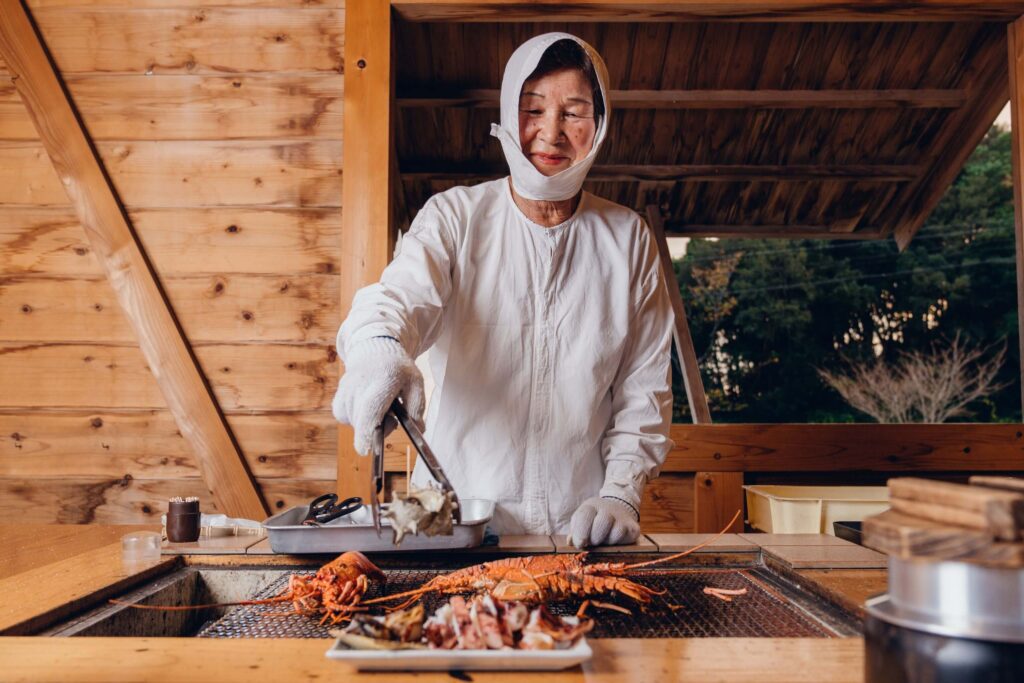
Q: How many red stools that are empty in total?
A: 0